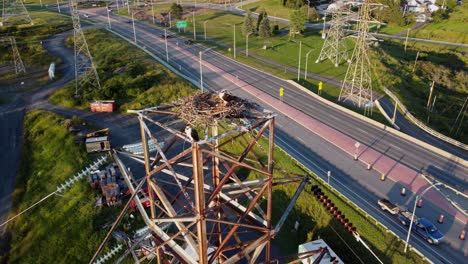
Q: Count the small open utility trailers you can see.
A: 1